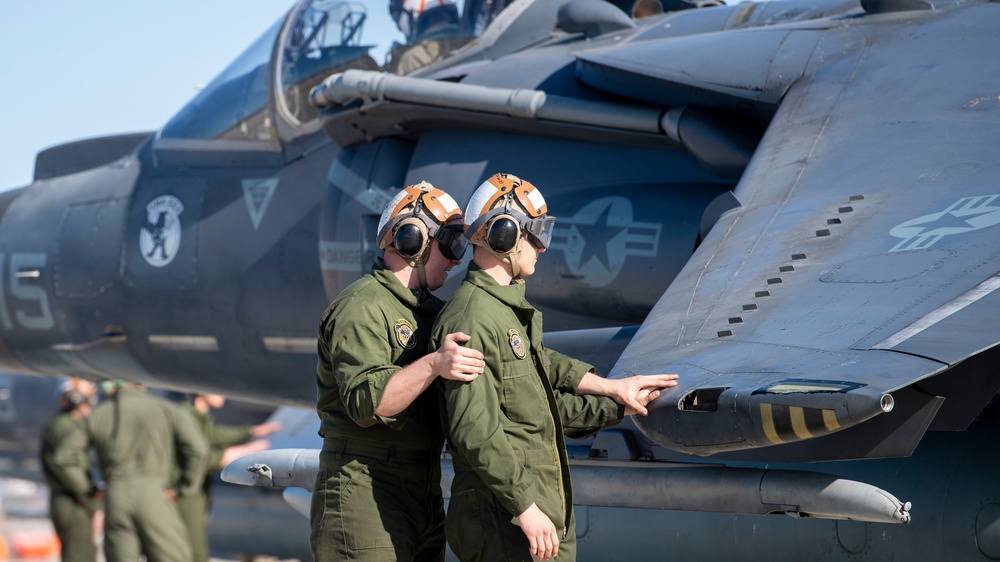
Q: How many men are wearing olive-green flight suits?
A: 5